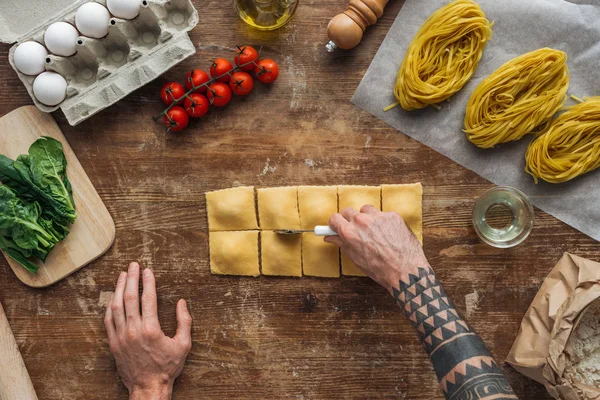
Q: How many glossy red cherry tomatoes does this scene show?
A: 9